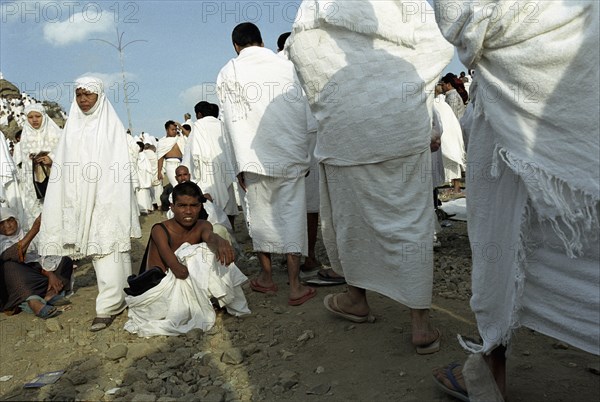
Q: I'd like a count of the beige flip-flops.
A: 2